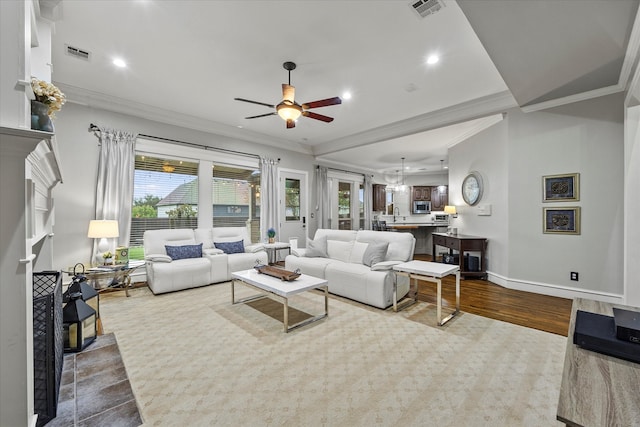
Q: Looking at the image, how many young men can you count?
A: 0